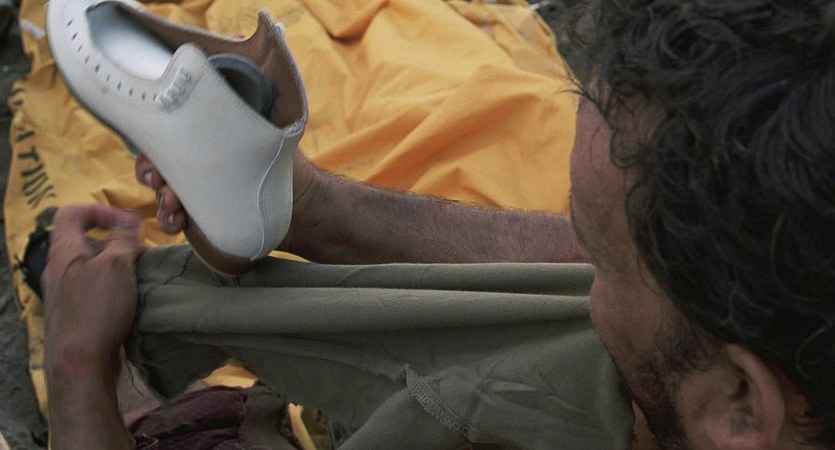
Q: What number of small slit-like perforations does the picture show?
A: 10